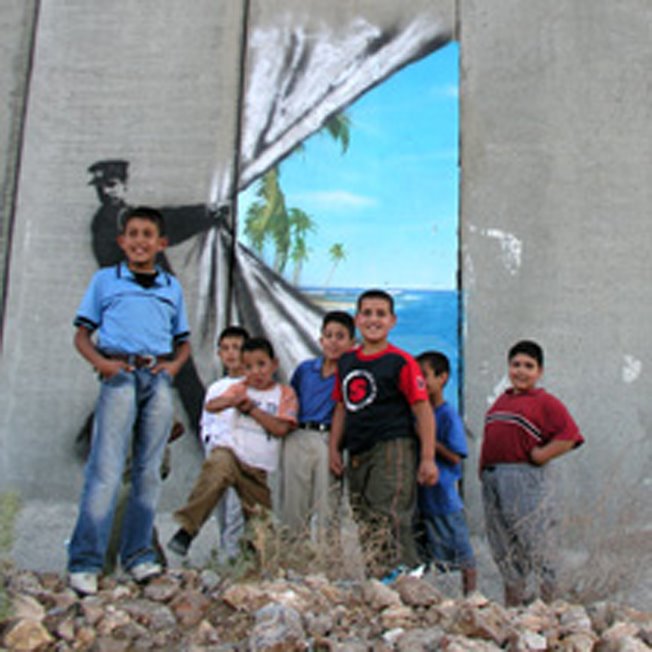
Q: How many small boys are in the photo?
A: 7